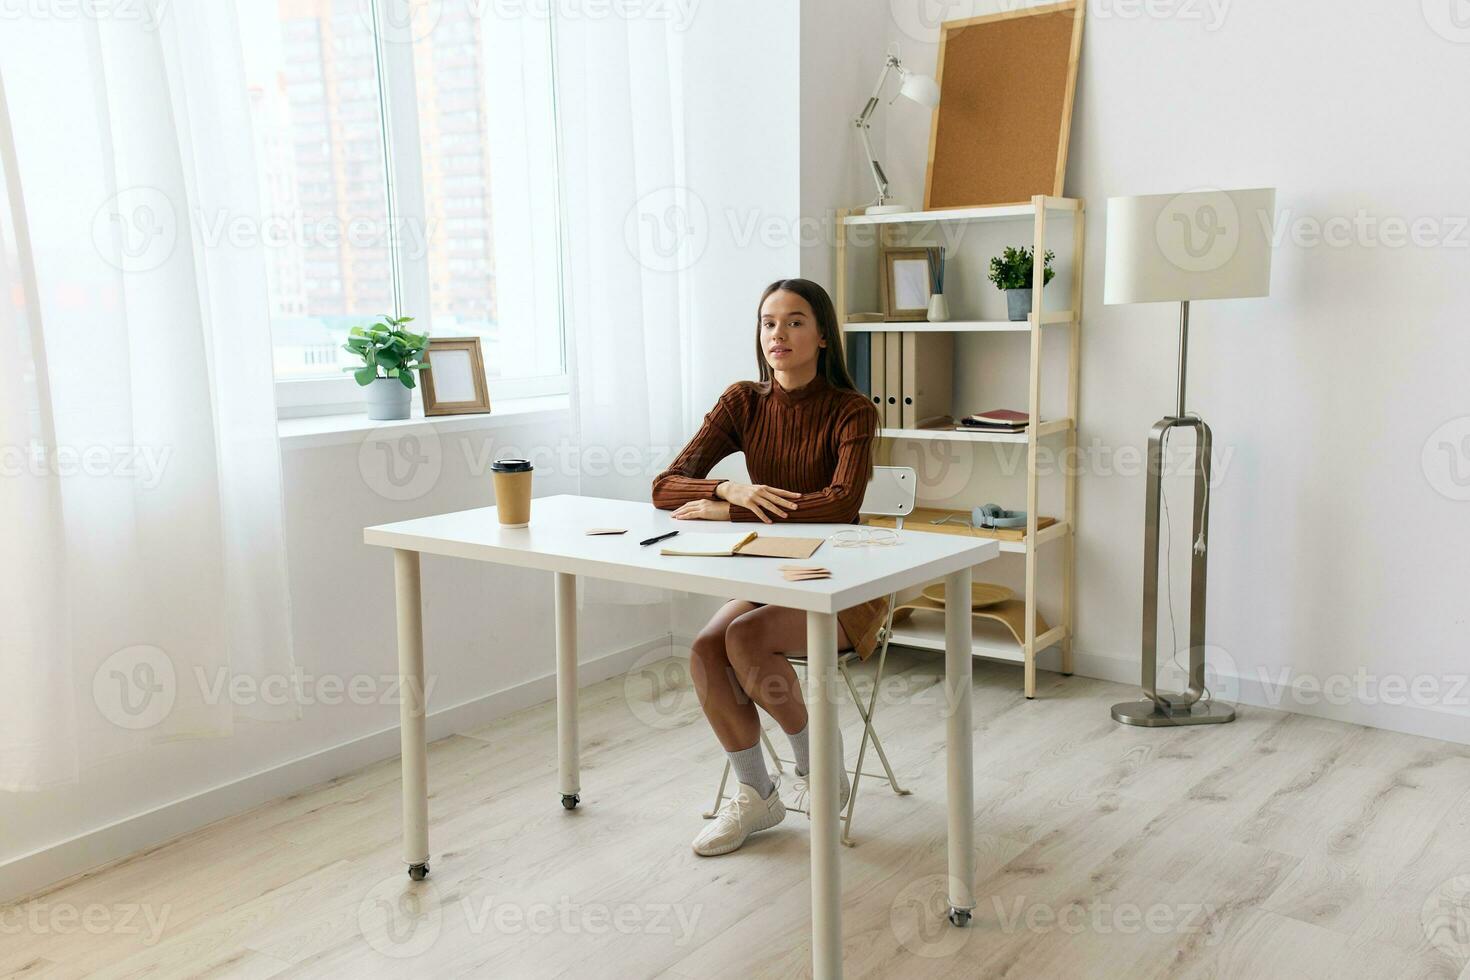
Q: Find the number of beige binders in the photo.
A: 3